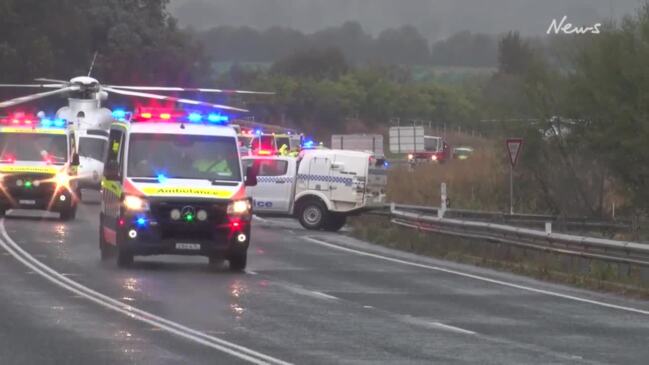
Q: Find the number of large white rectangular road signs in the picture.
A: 2